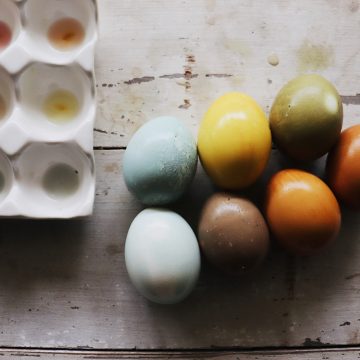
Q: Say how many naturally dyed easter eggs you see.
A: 7